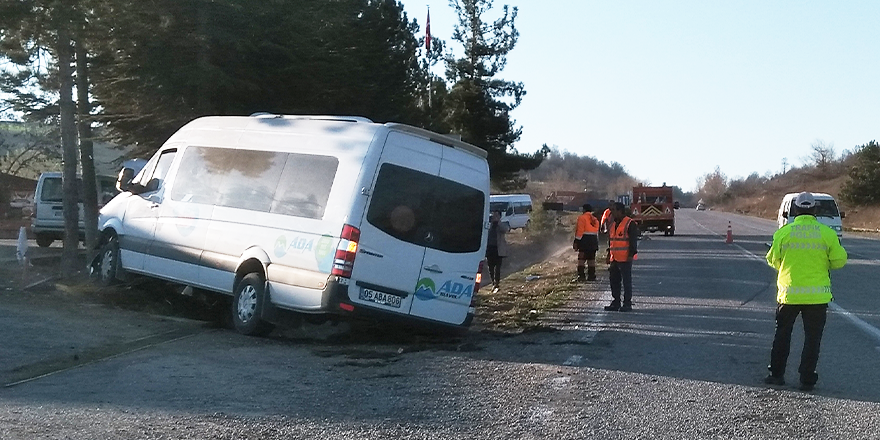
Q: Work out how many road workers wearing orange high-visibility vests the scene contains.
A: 3